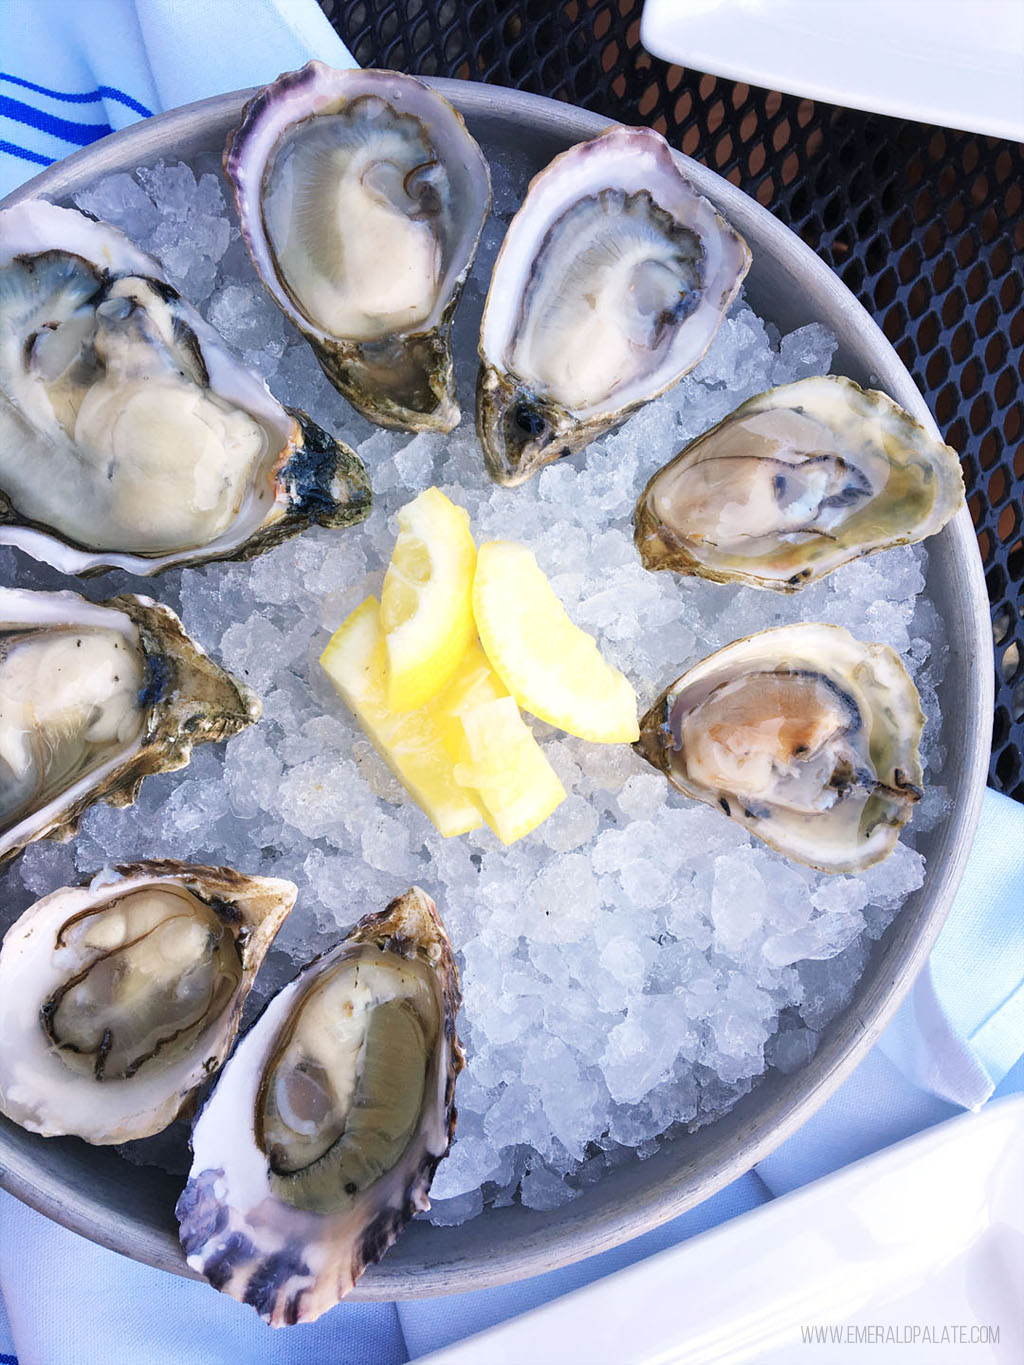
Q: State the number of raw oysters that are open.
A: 8